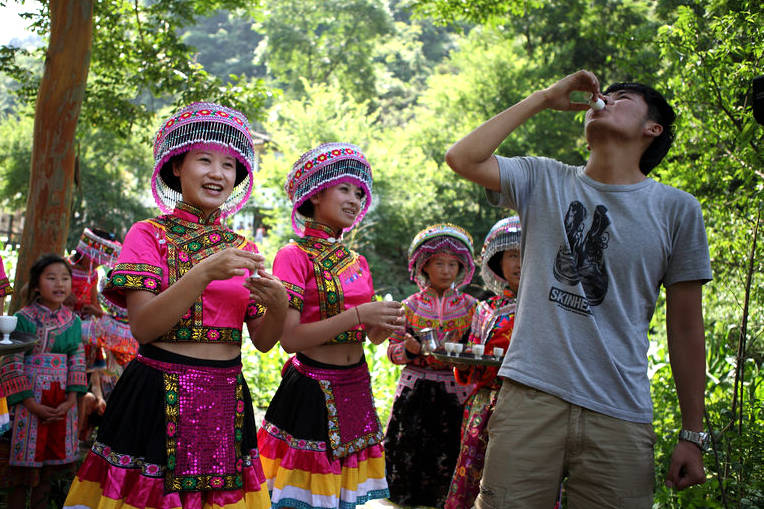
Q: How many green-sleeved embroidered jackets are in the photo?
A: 1